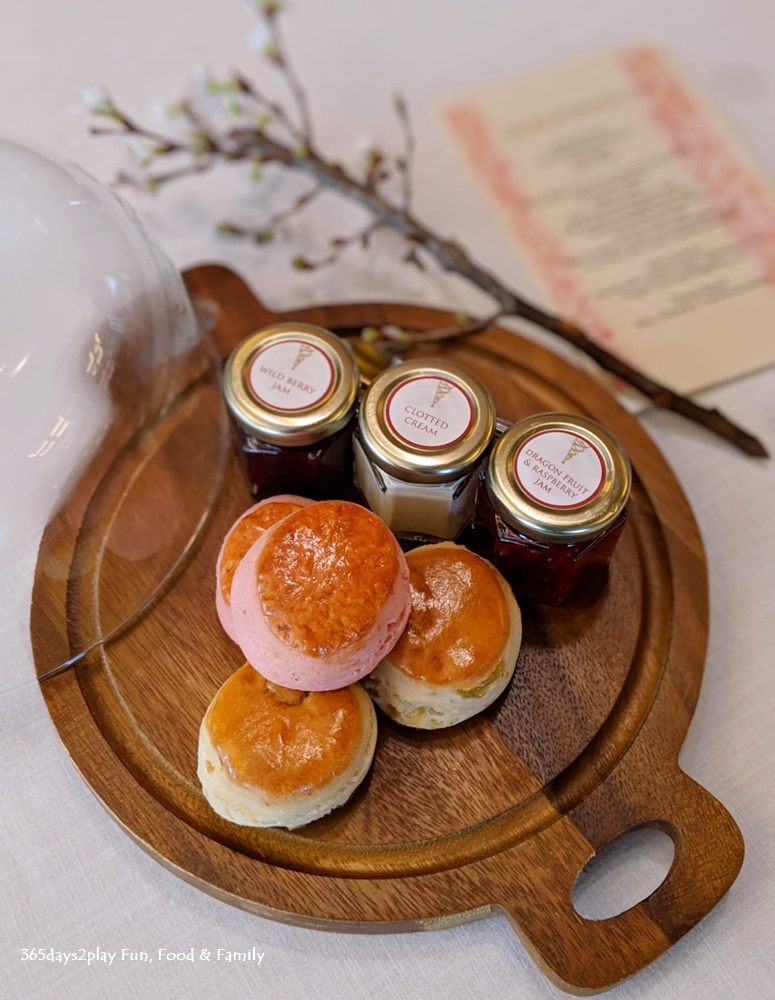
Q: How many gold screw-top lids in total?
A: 3